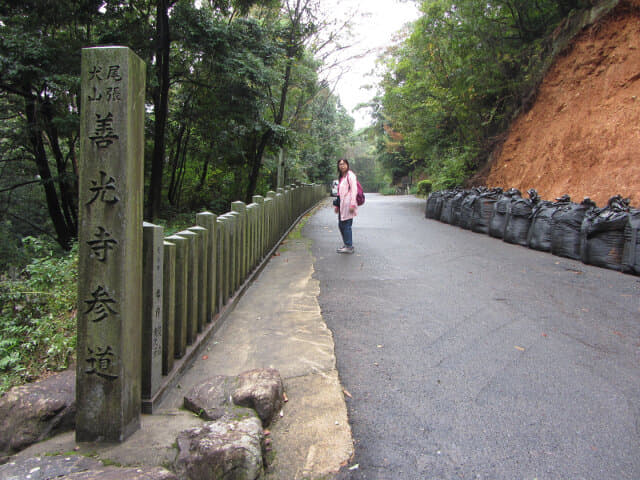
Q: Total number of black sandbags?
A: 11